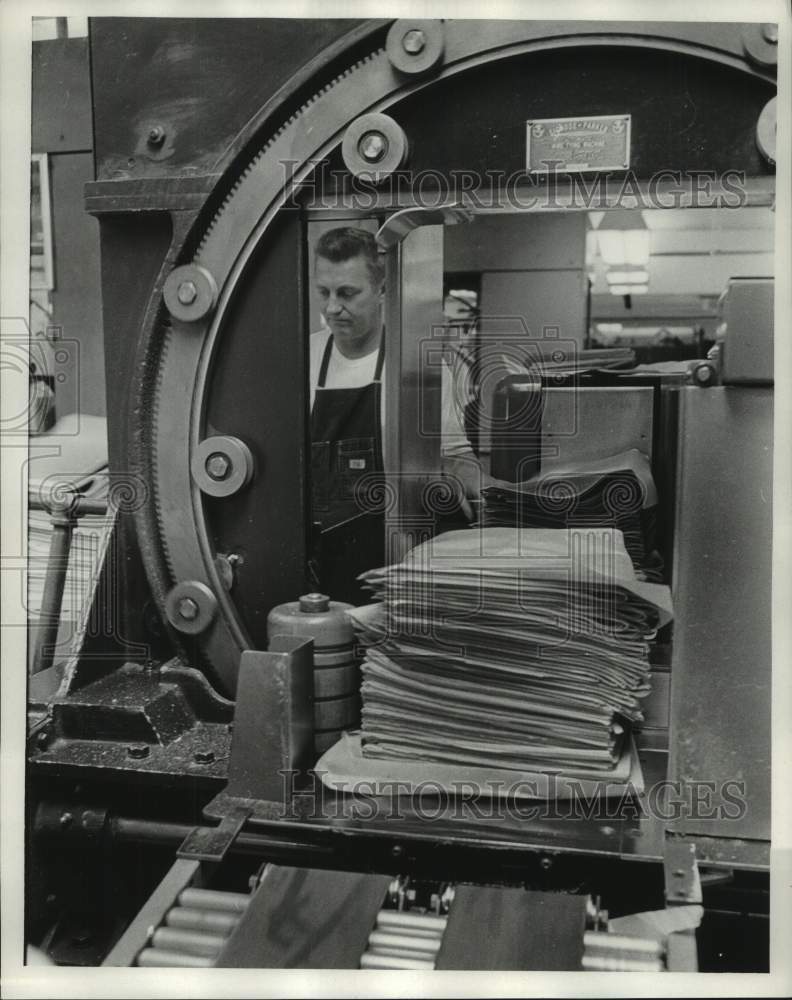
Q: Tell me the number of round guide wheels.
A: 7